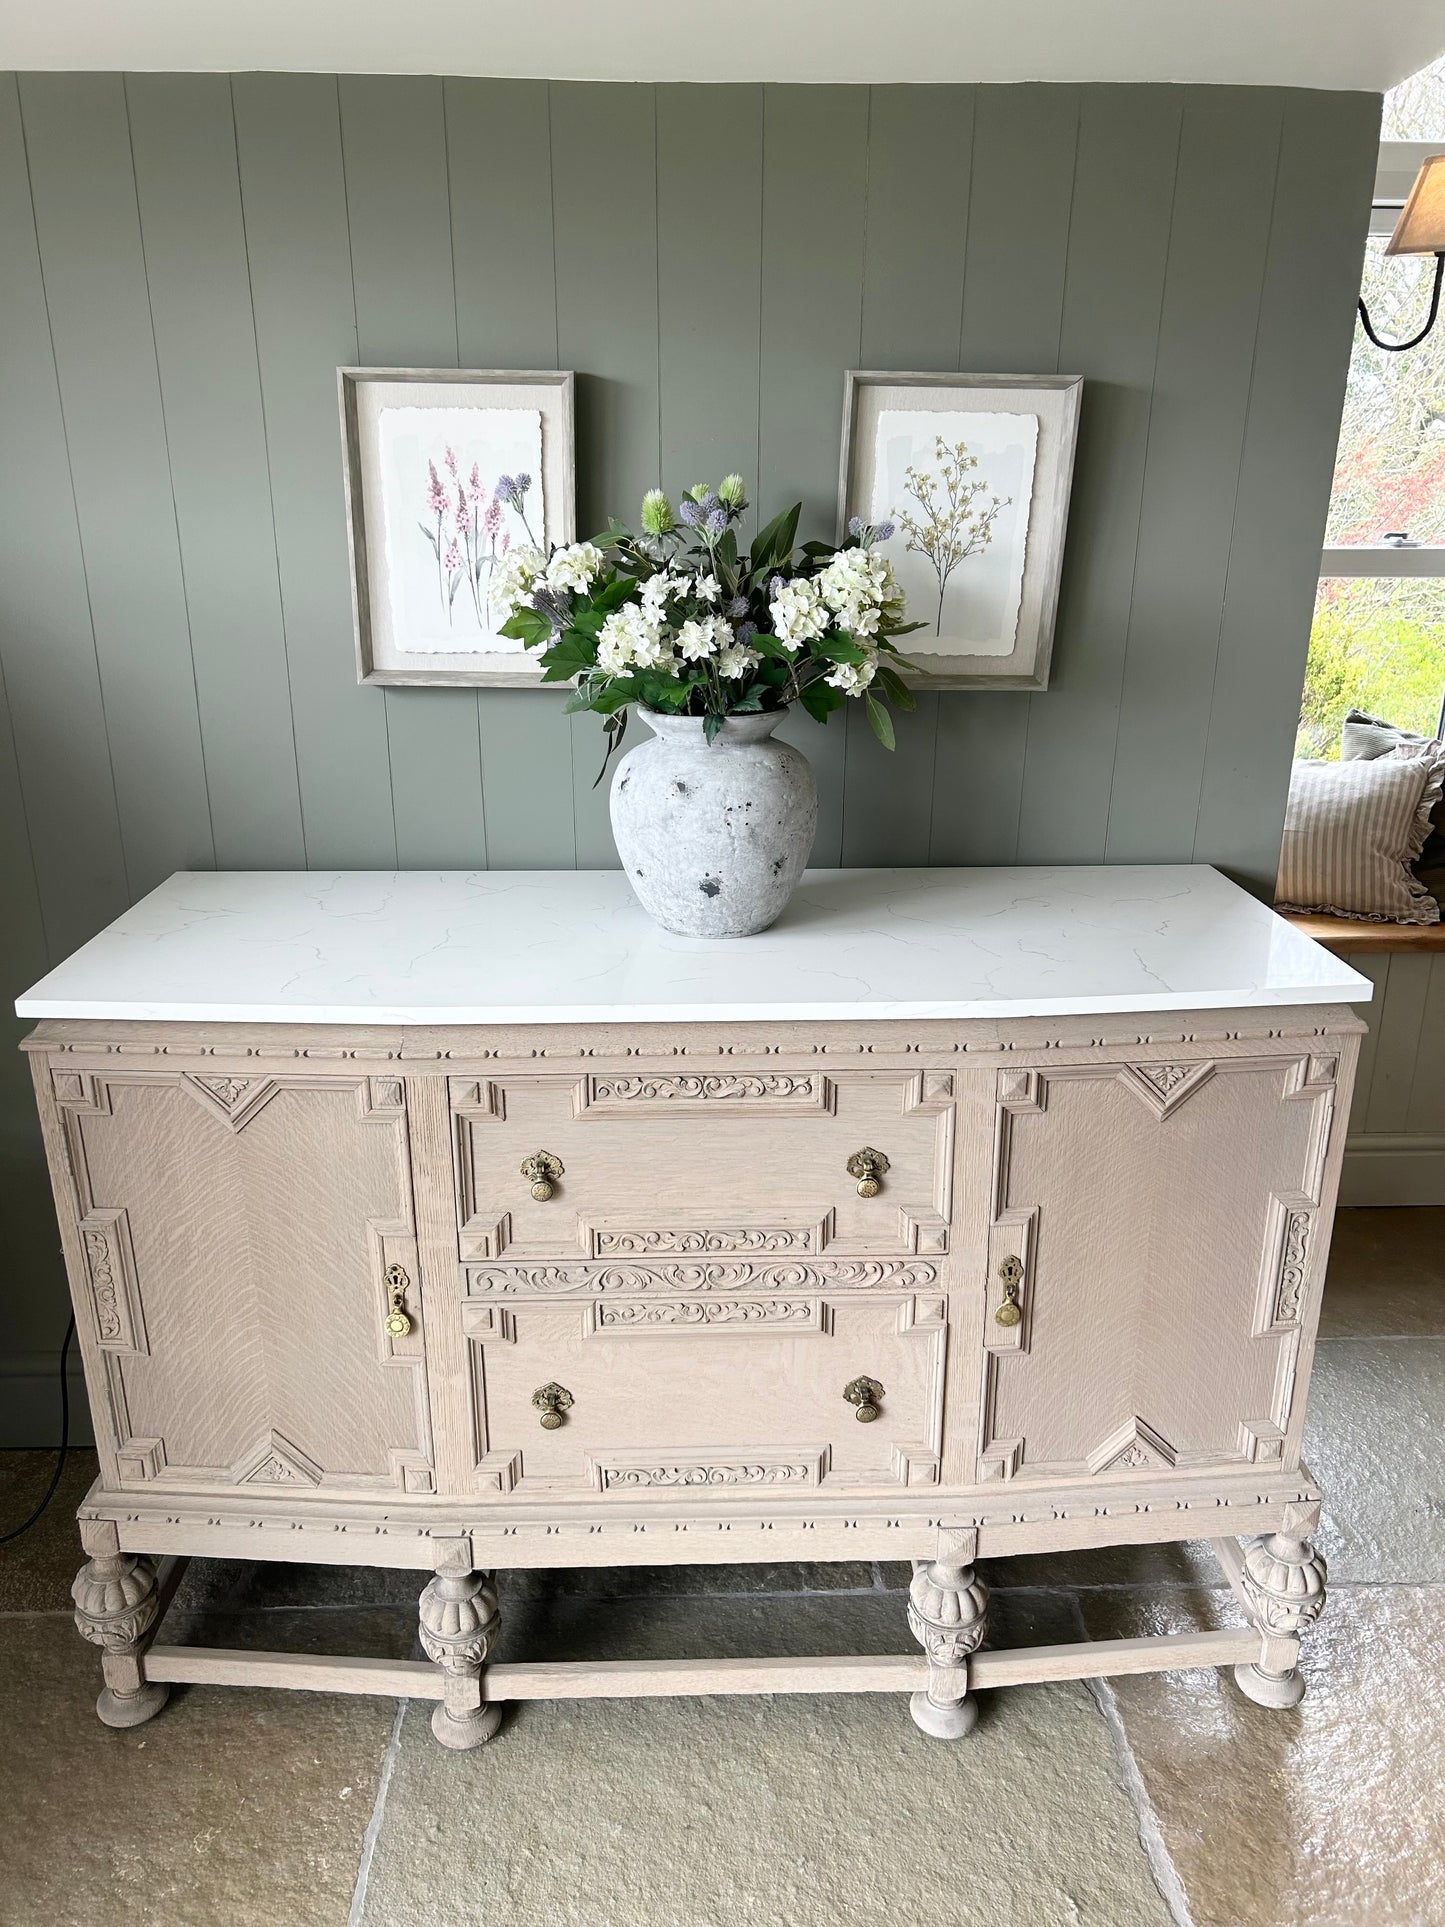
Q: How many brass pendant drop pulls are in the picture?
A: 6